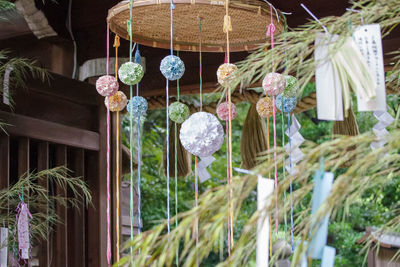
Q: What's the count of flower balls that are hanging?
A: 13